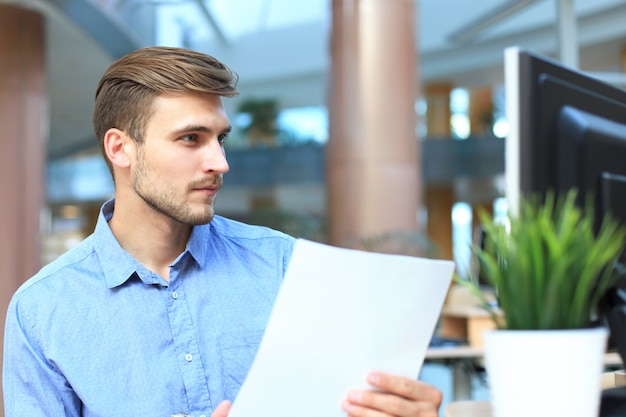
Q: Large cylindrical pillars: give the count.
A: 2